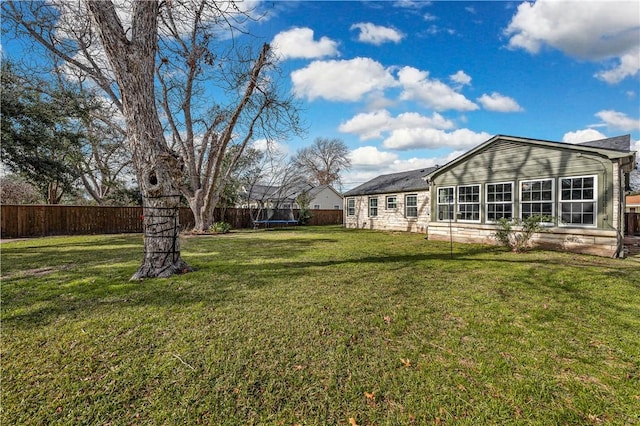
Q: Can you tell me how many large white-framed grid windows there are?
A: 5